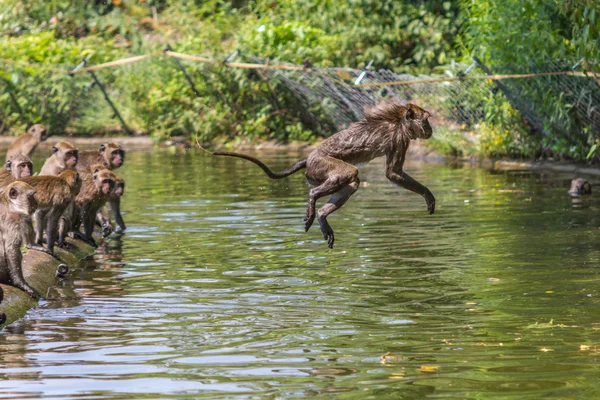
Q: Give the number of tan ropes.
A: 1